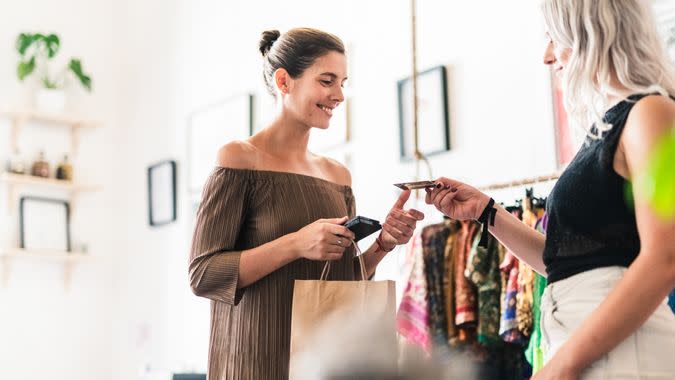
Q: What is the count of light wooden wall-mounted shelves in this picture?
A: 3